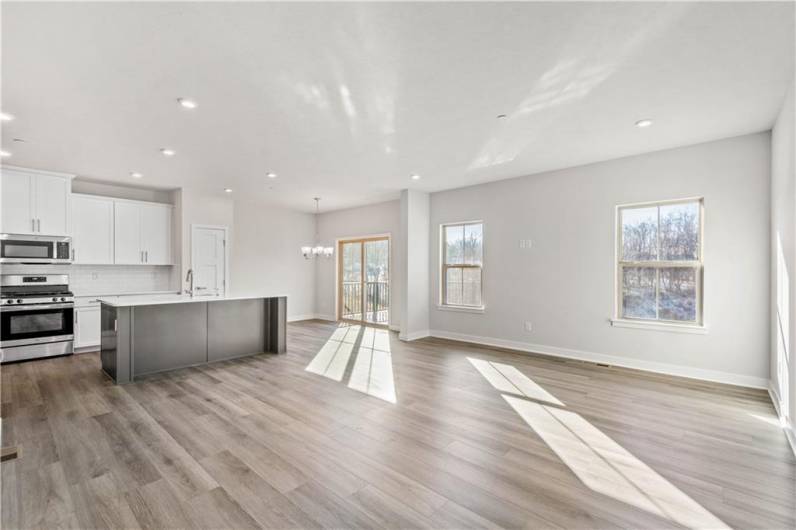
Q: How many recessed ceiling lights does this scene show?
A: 9